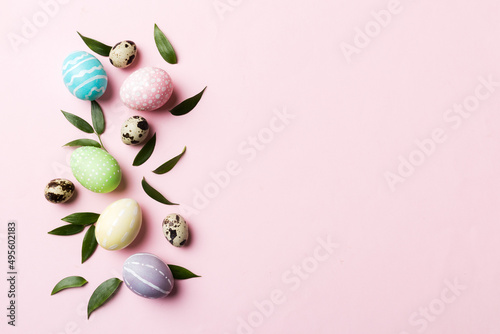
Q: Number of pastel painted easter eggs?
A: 5